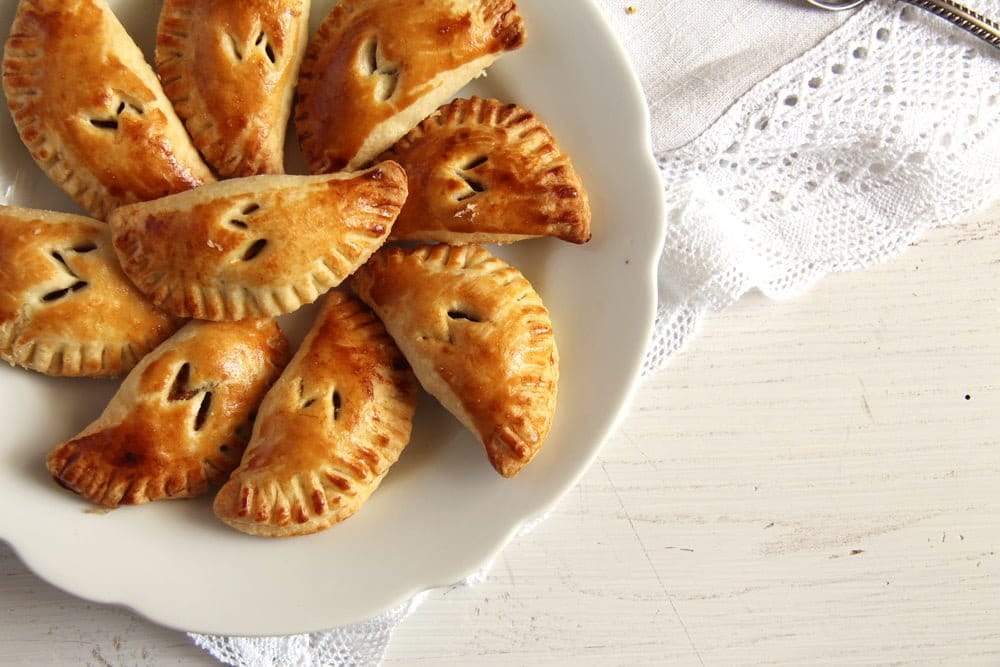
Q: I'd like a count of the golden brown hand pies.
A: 9